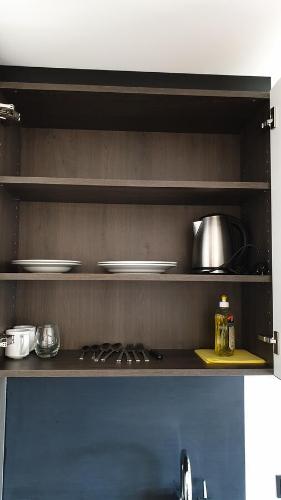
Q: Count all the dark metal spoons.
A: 4